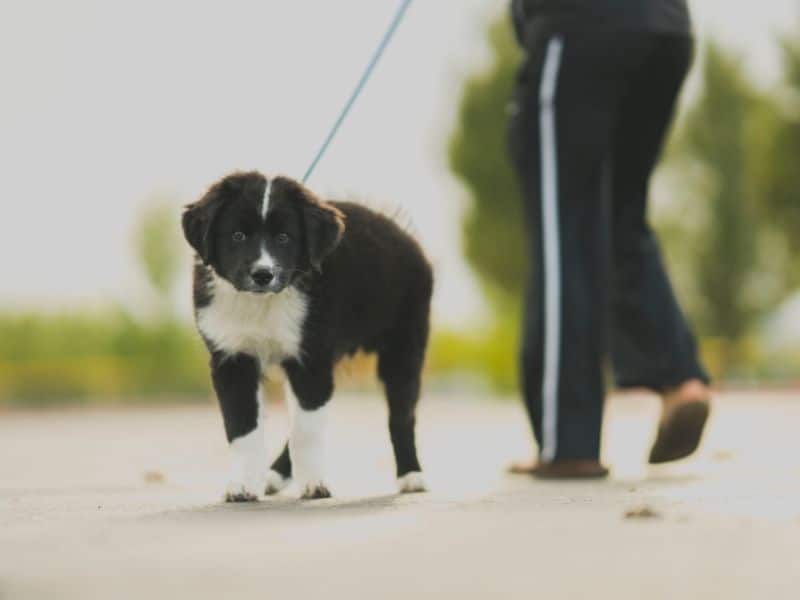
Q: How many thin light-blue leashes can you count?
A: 1